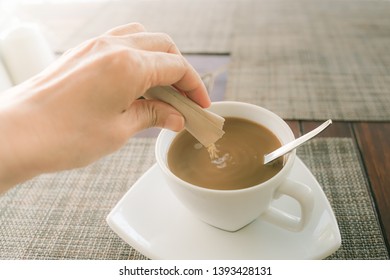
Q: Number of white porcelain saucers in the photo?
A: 1